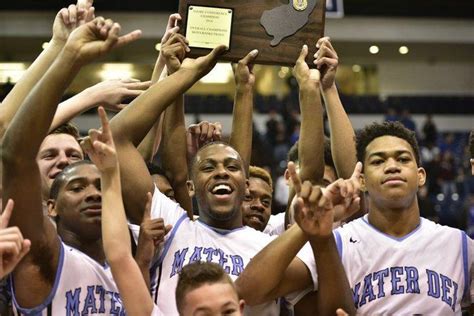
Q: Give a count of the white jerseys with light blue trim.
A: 3